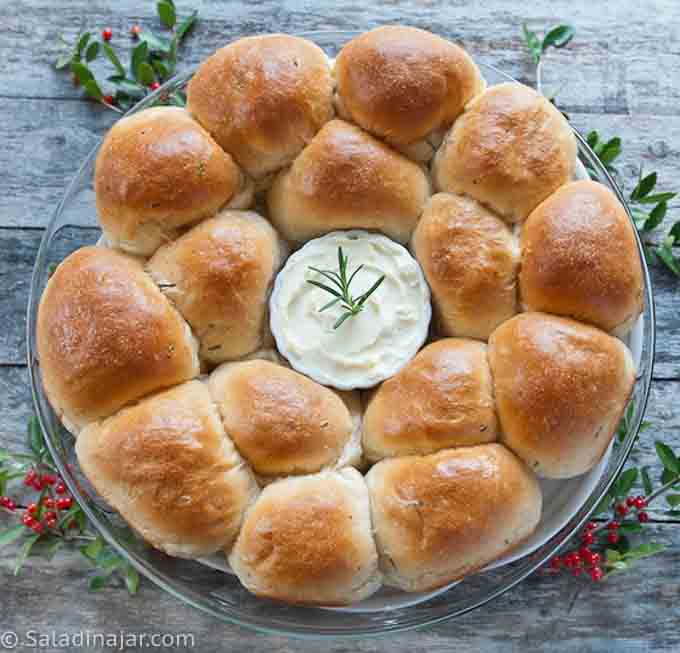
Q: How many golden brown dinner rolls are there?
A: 15